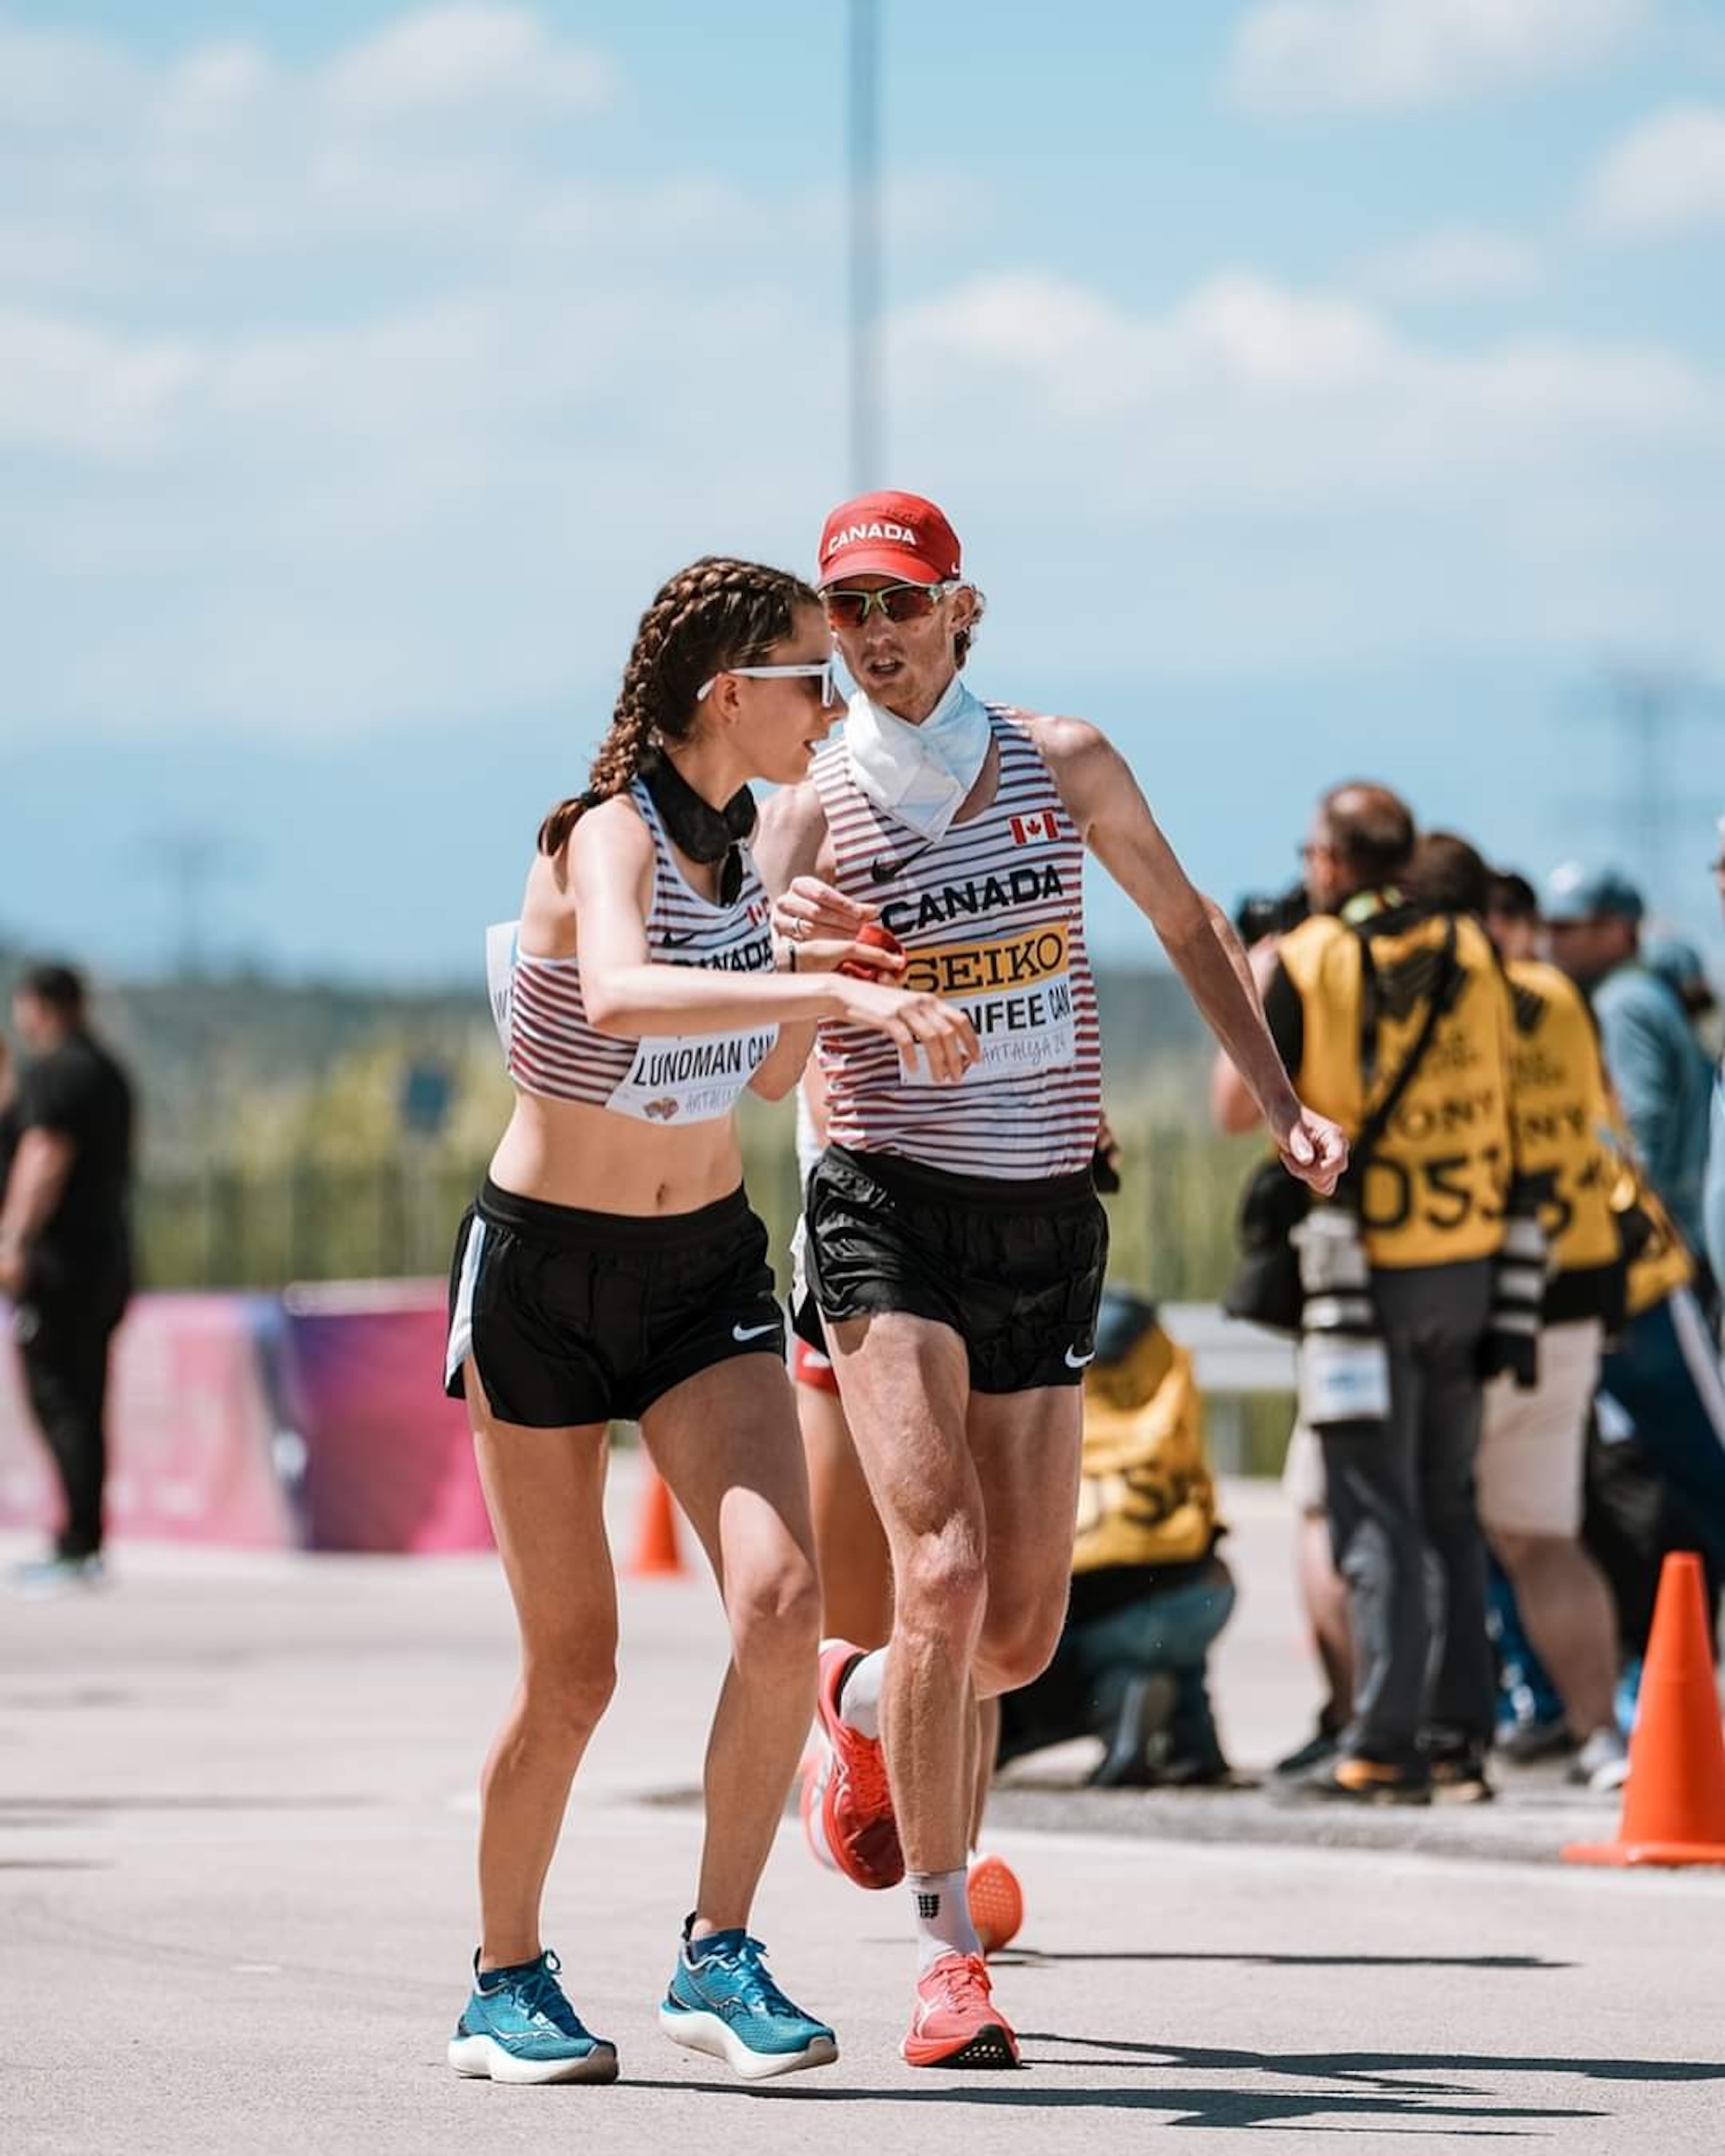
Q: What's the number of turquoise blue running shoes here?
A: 2